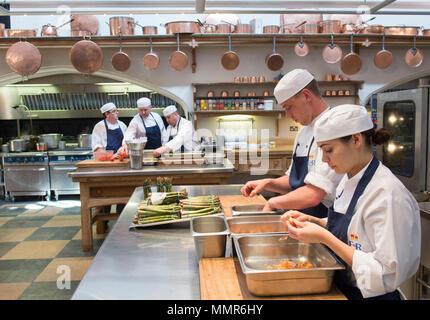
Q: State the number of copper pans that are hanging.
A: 12